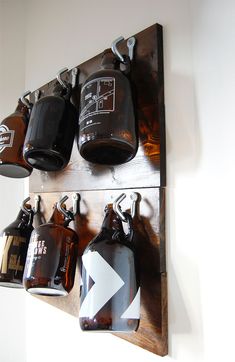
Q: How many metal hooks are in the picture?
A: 6